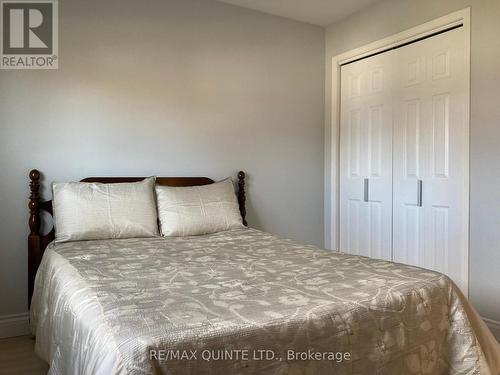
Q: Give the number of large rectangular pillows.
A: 2